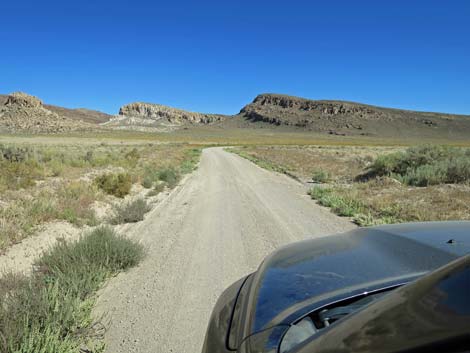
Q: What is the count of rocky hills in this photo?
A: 3